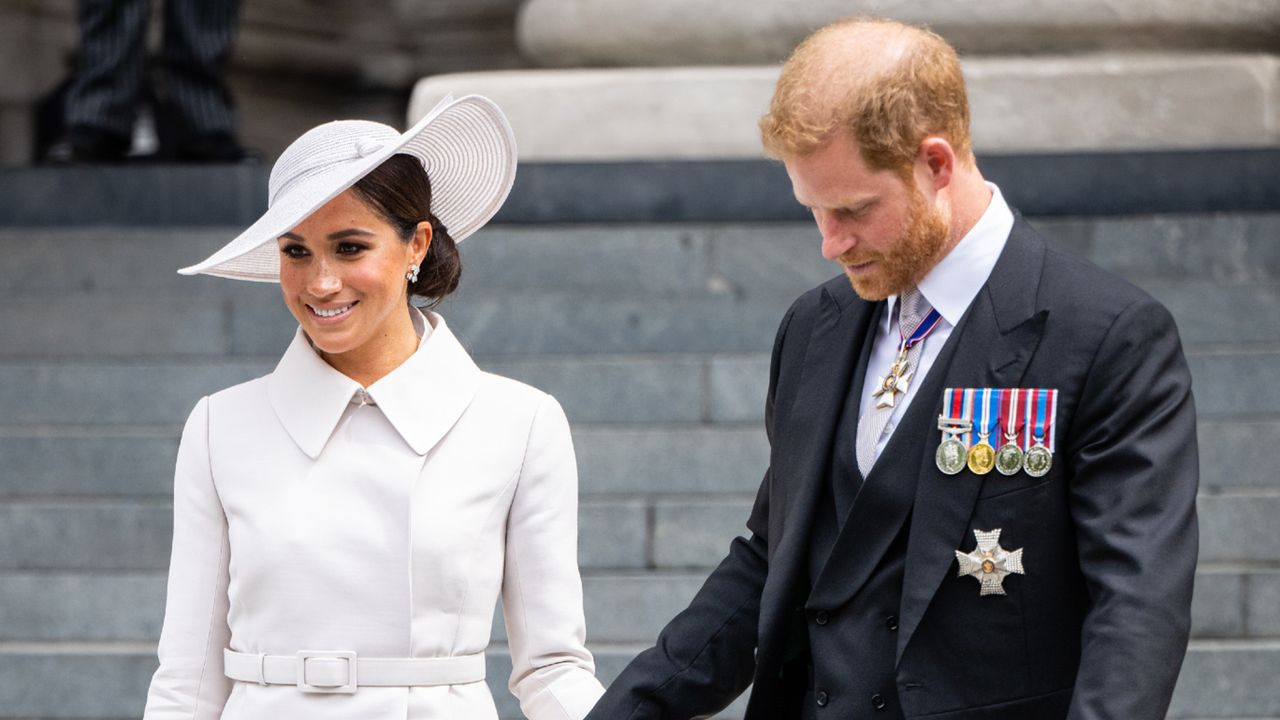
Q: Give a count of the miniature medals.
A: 4